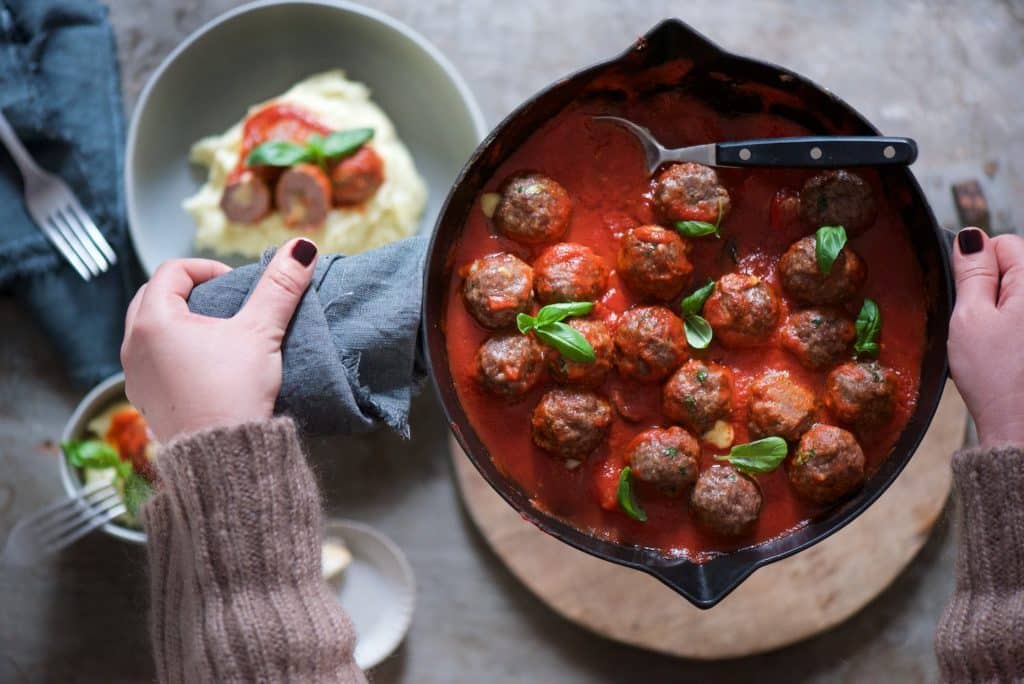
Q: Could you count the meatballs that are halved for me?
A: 2